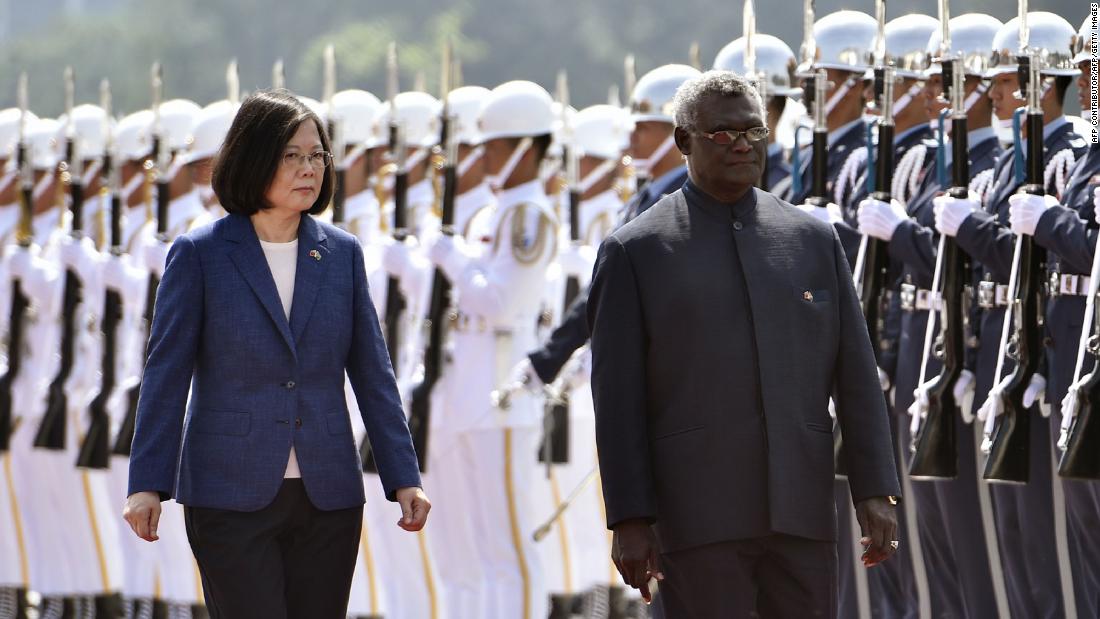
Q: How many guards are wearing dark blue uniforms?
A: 7